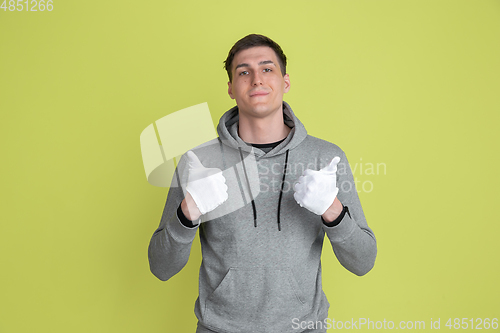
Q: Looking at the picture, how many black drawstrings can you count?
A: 2